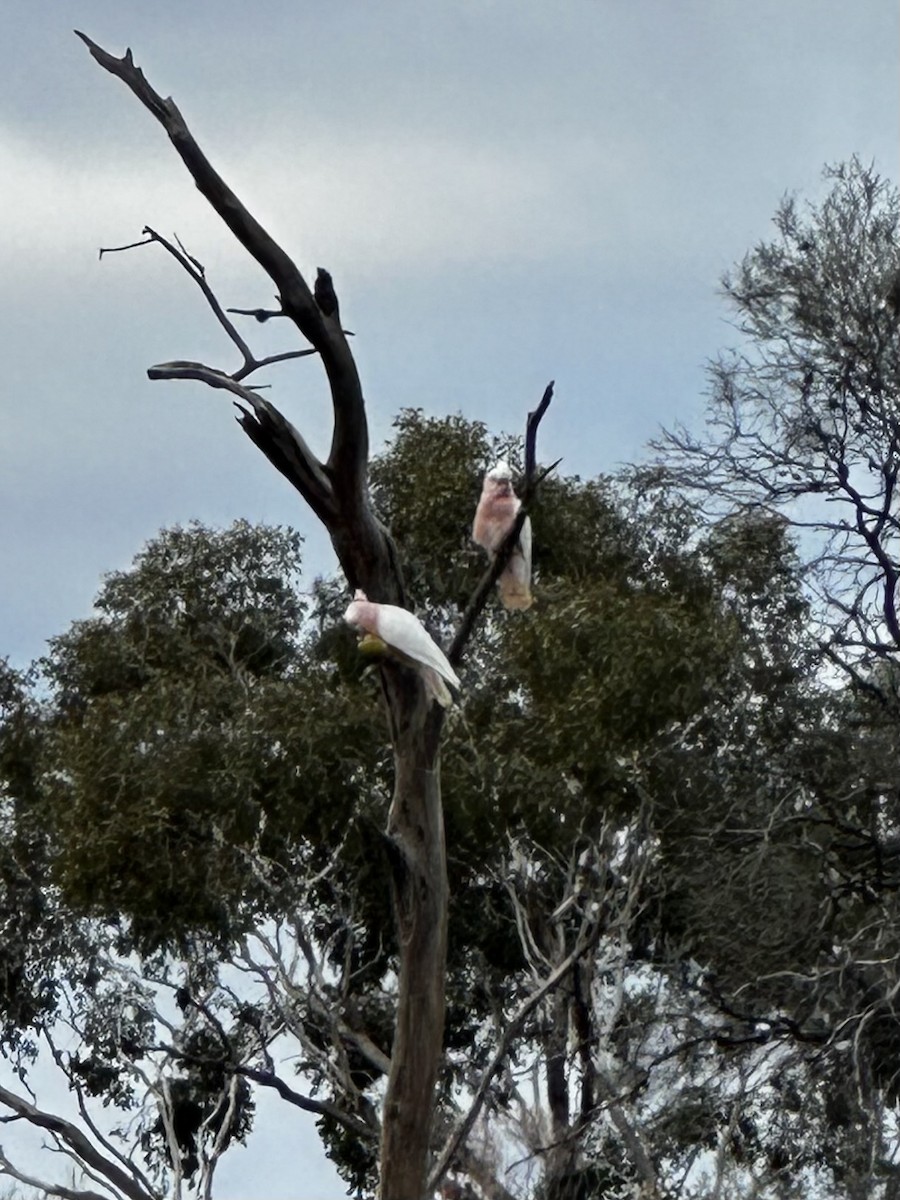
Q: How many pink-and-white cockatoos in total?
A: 2